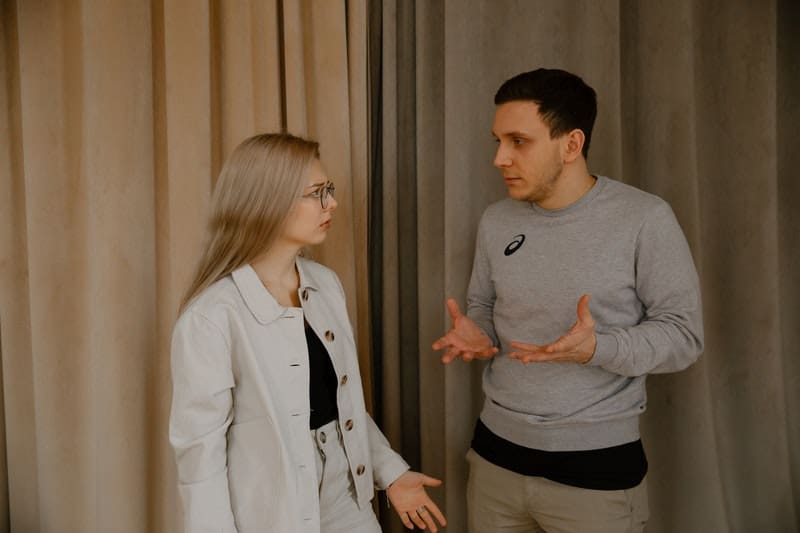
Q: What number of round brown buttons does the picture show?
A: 5